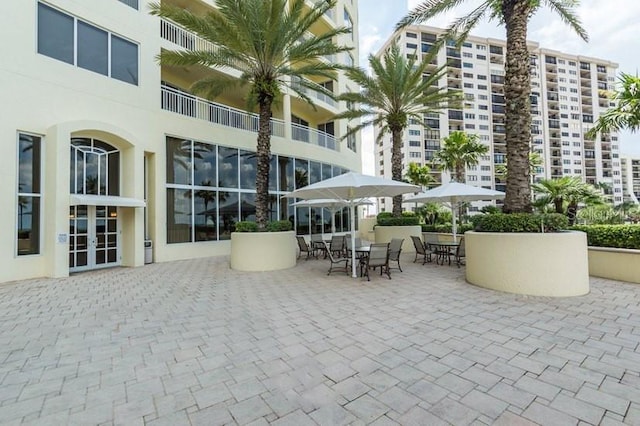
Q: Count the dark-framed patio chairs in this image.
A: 11